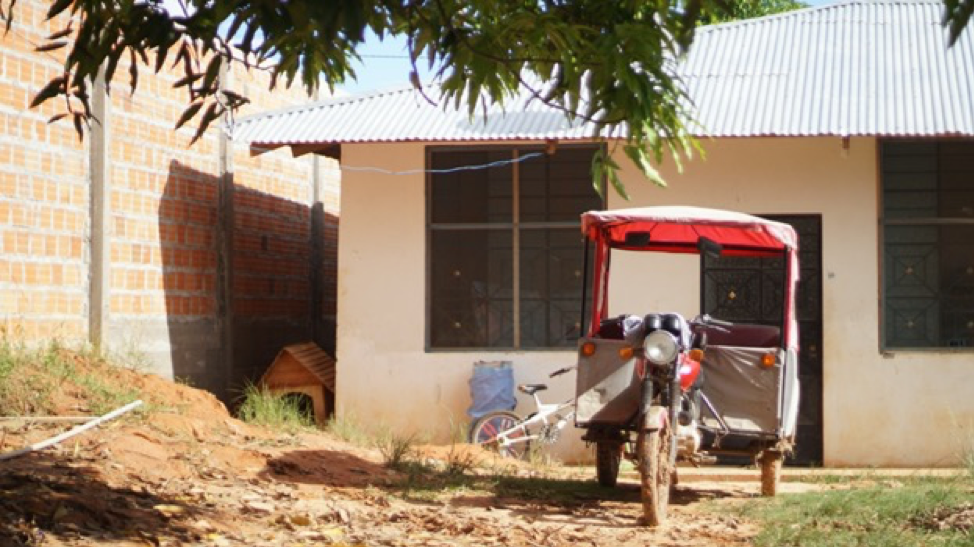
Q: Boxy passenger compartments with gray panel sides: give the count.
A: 1